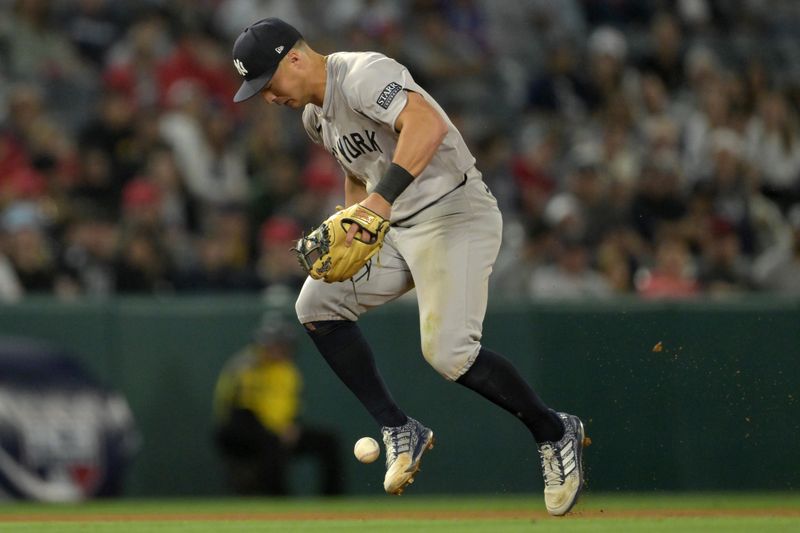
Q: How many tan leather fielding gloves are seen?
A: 1